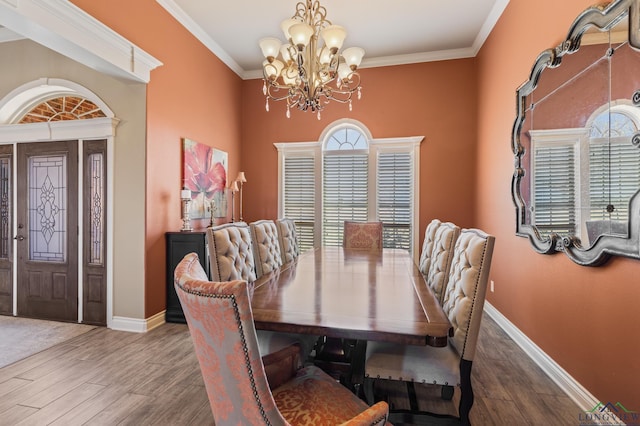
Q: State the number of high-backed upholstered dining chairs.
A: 8